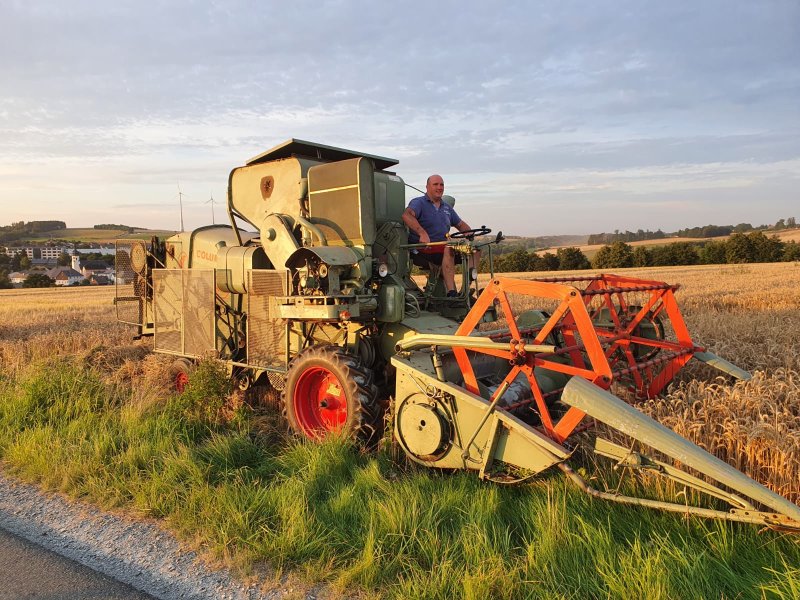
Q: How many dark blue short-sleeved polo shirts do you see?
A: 1